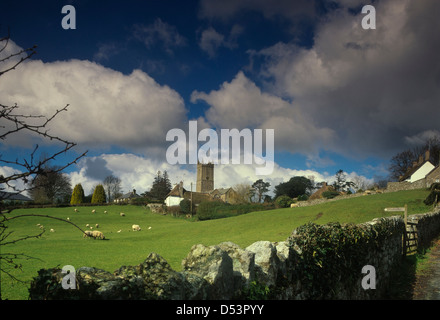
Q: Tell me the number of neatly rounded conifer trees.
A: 2